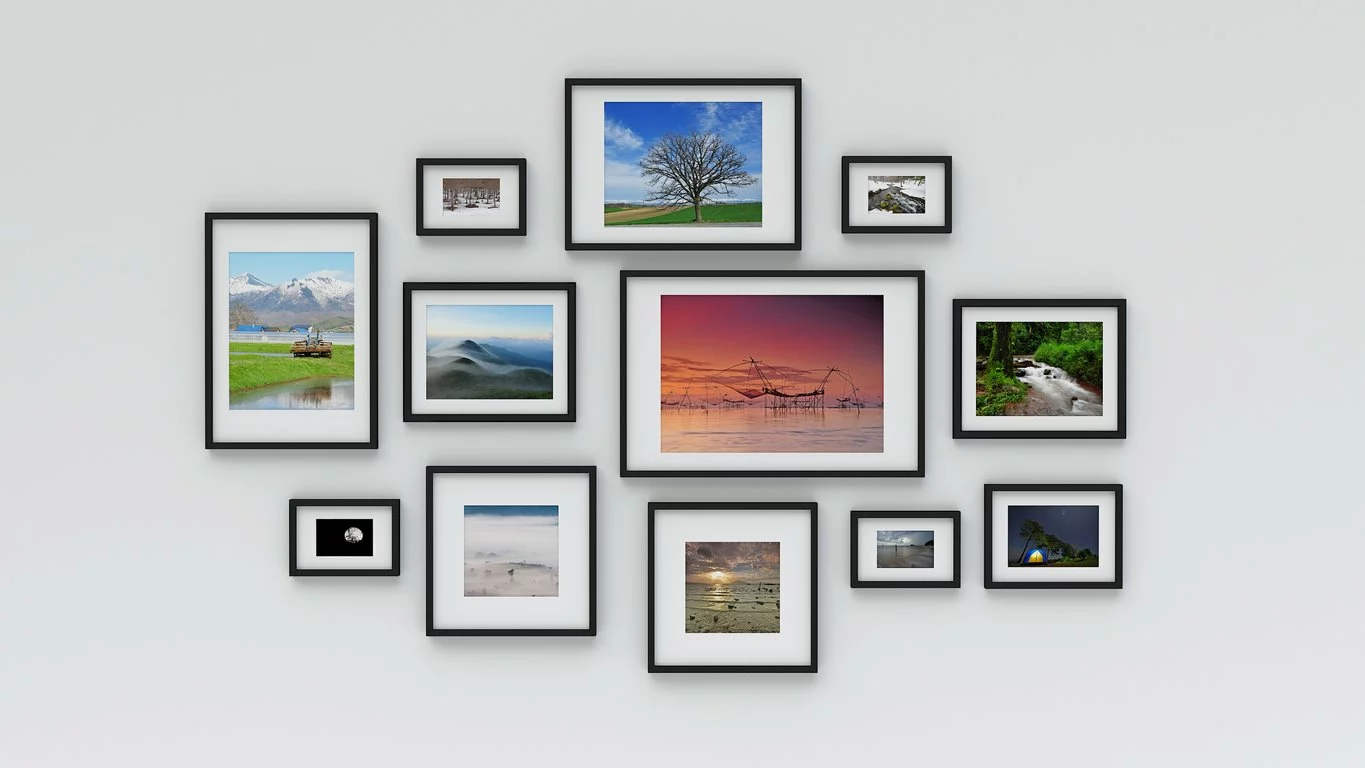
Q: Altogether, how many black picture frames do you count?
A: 12